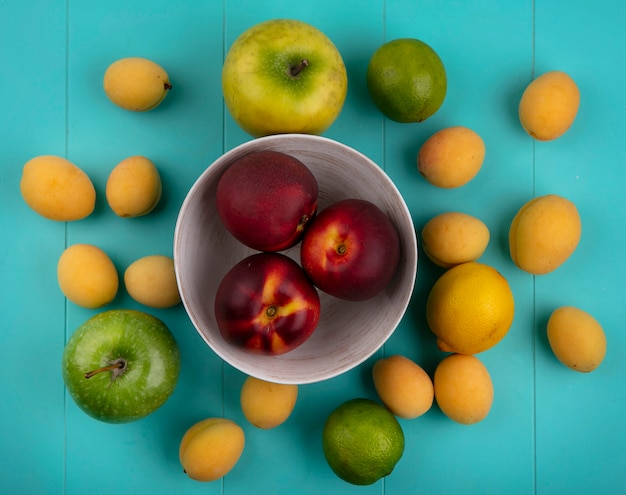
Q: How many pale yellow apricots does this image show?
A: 14